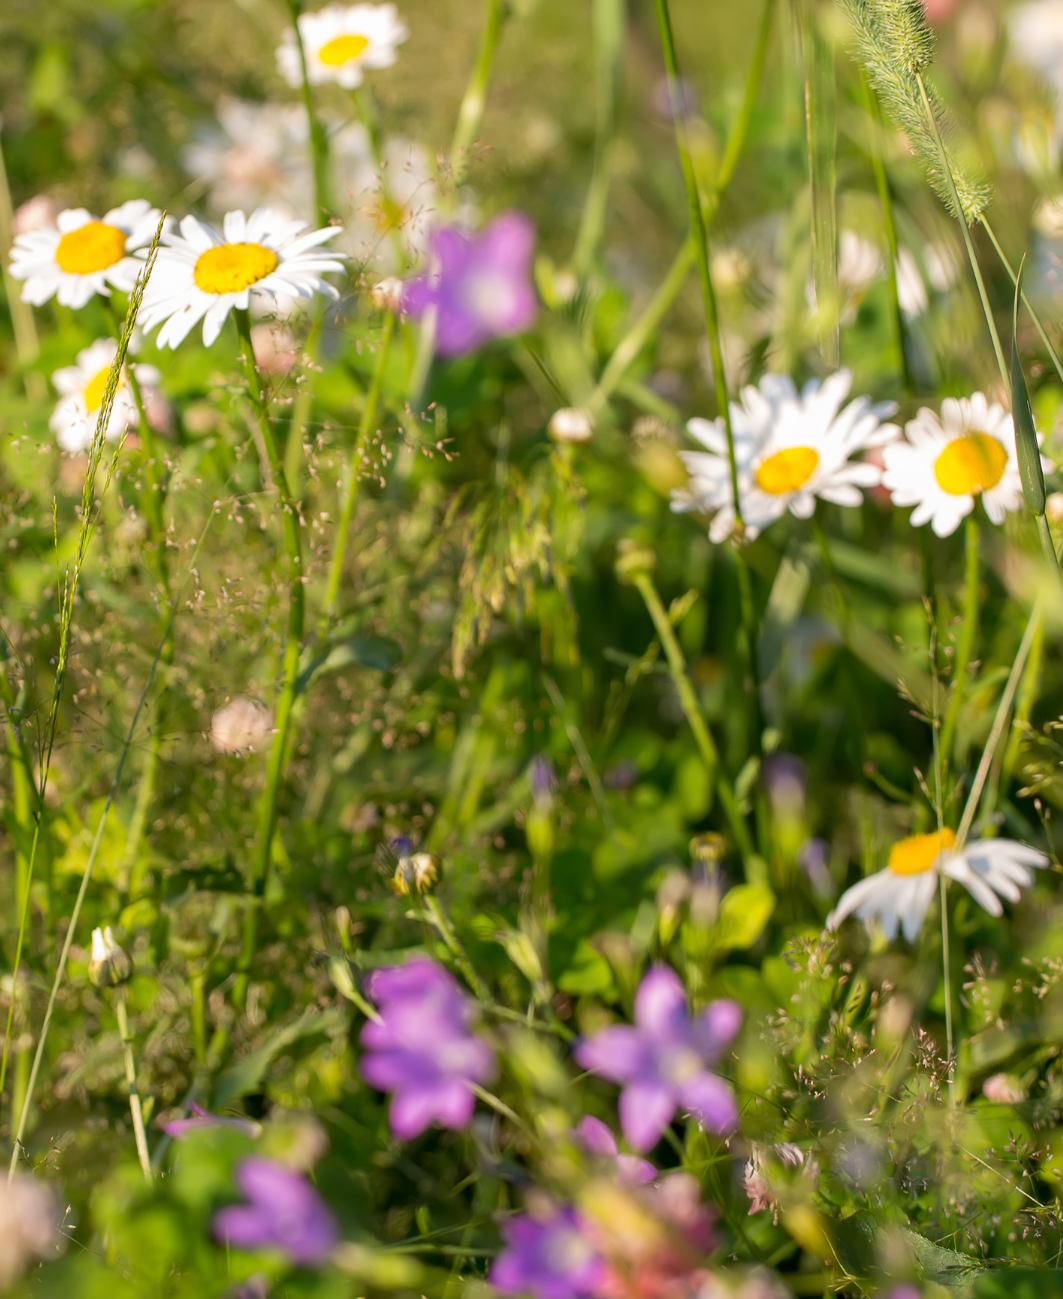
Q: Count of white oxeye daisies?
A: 7